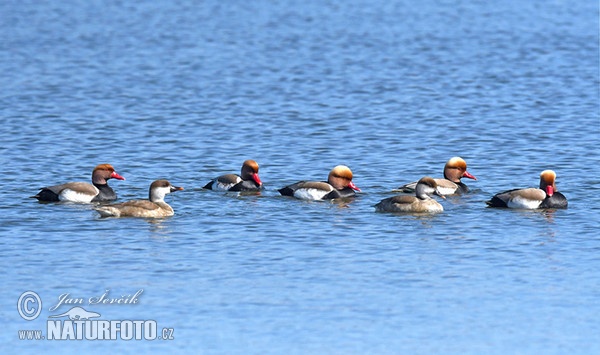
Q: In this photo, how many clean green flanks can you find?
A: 0